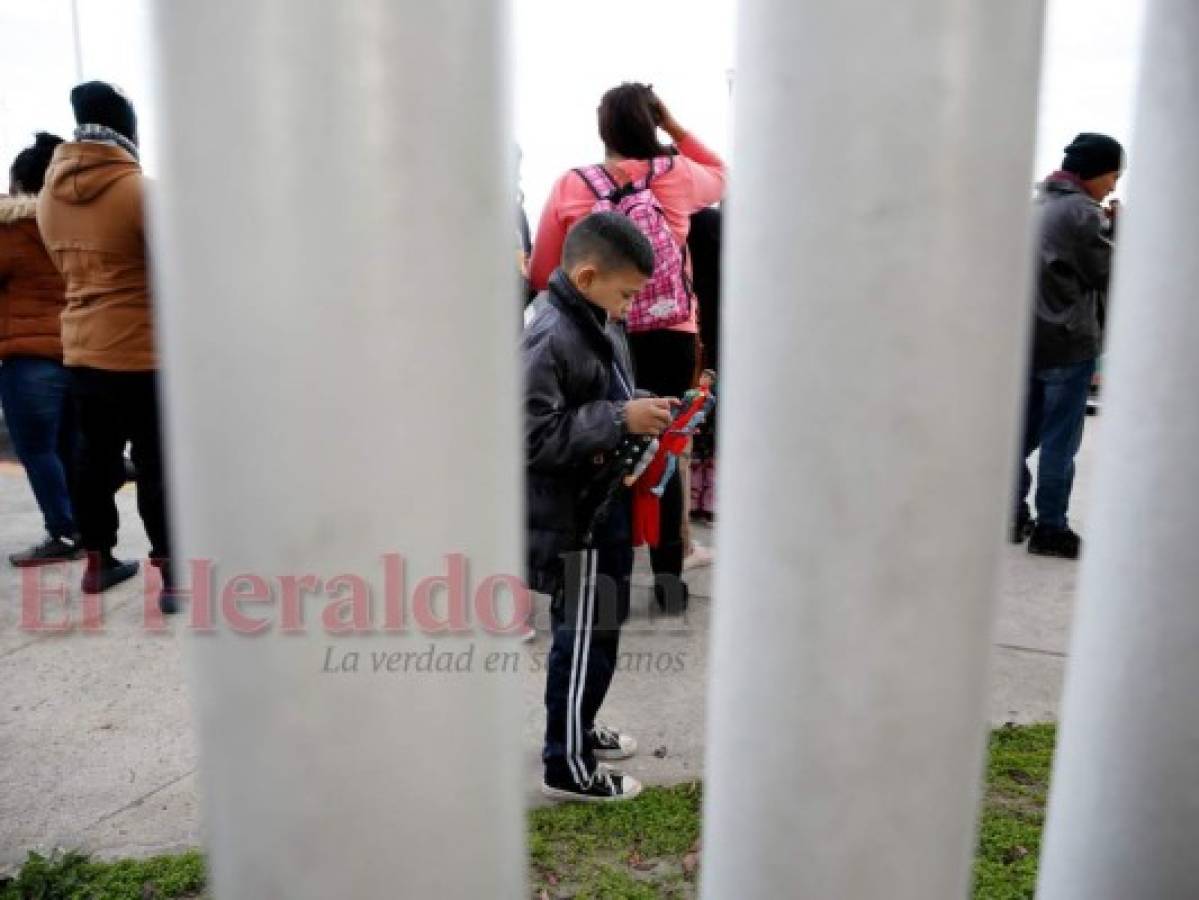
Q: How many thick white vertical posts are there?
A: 3